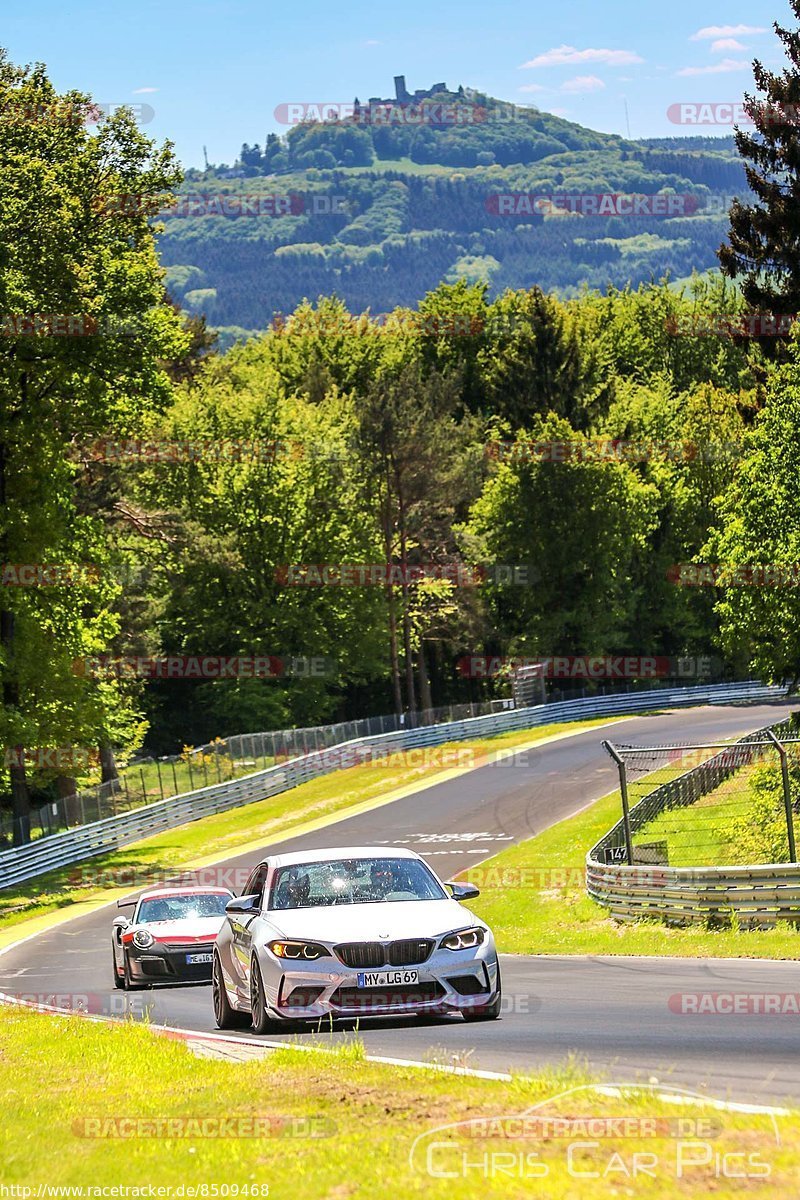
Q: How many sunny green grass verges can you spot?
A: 3